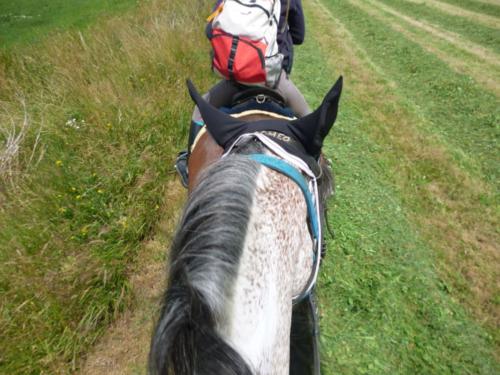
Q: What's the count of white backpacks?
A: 1